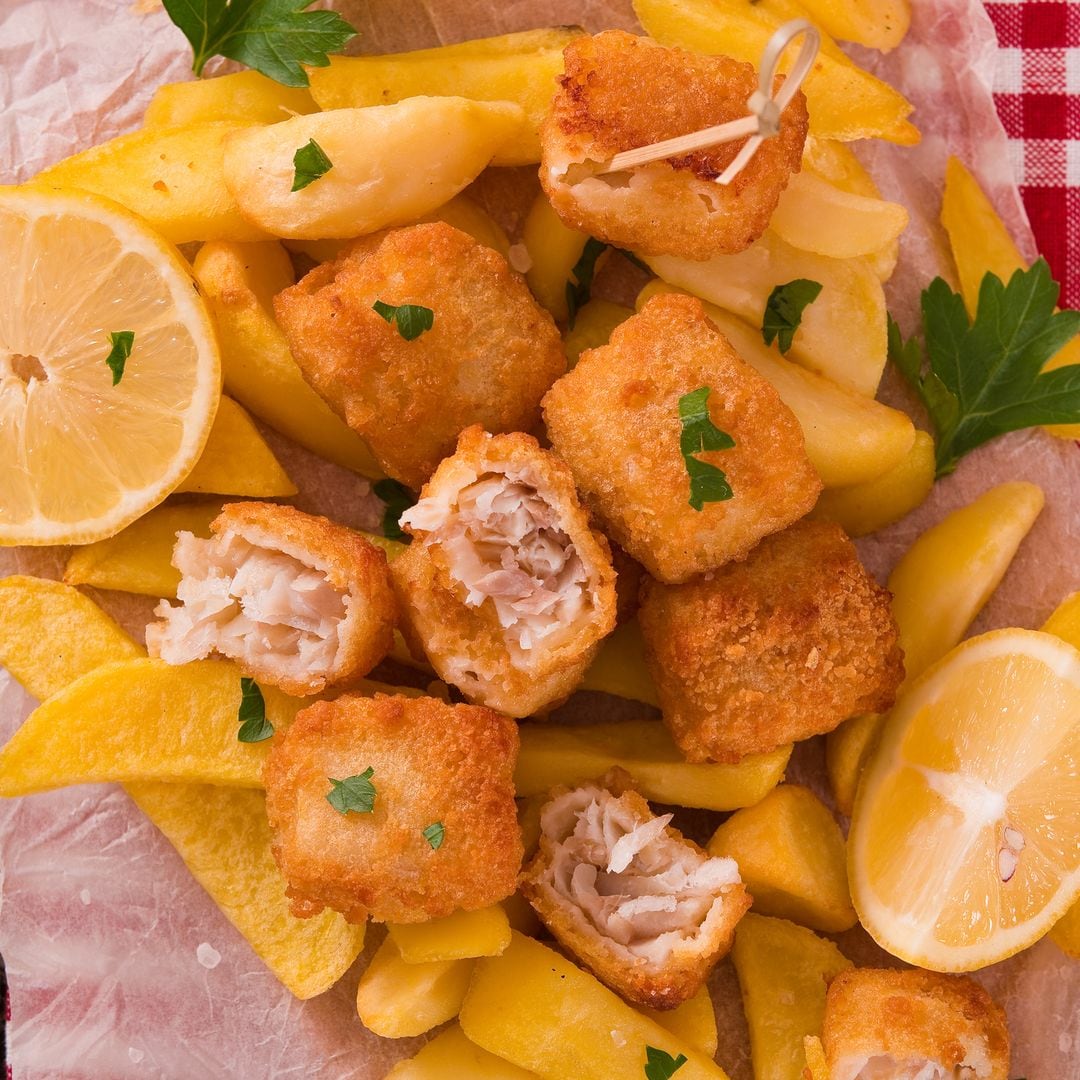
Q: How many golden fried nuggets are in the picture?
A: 9